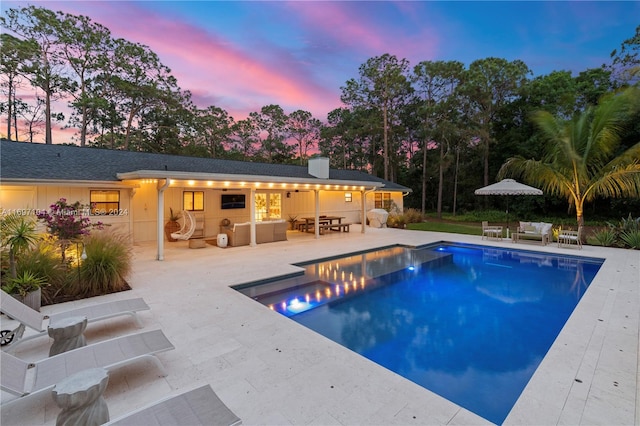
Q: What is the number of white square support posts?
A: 4